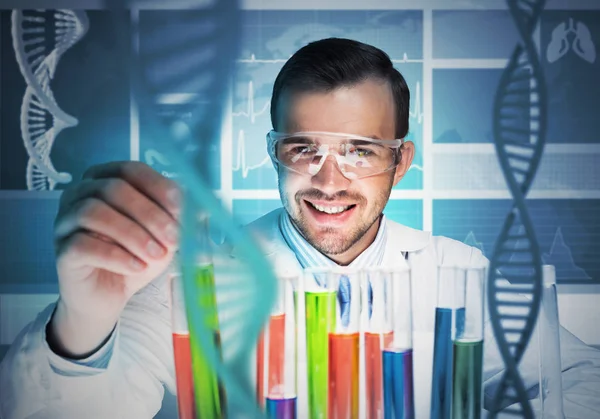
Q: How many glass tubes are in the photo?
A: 11